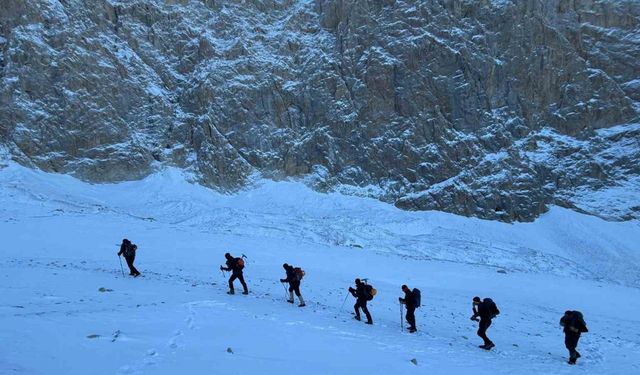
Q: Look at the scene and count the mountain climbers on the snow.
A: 7